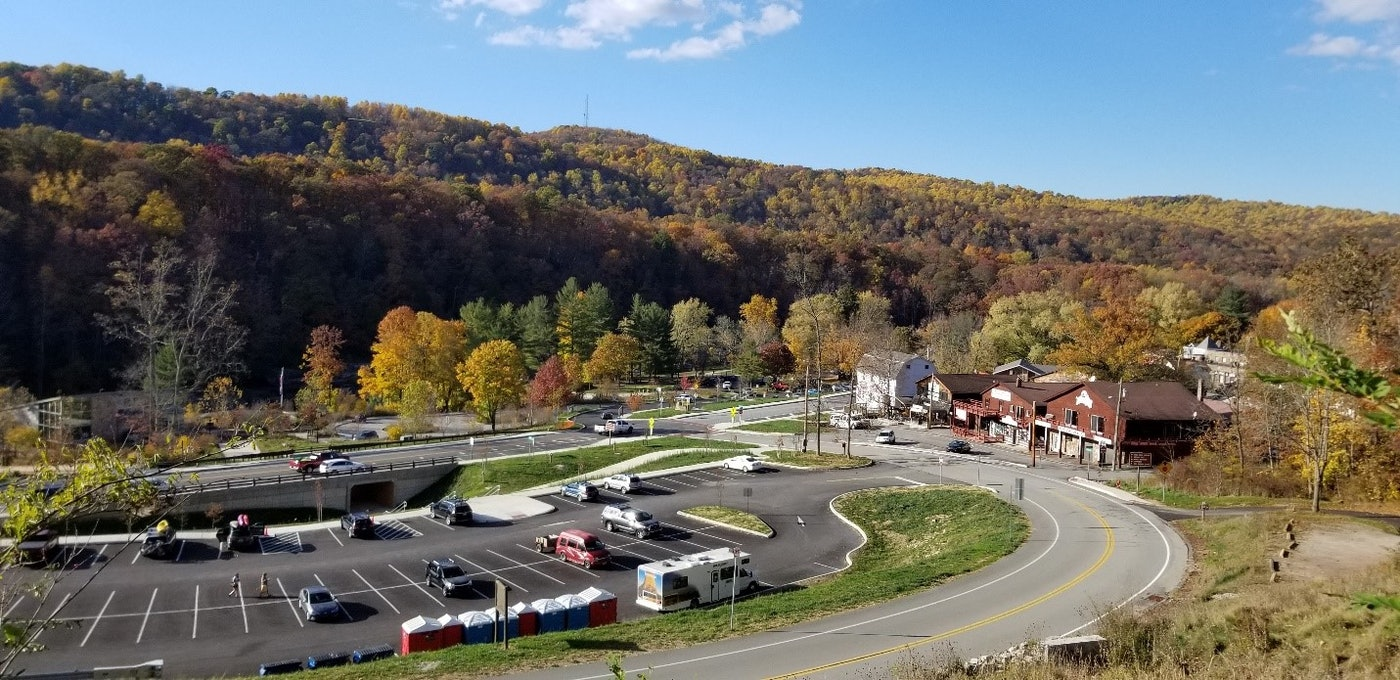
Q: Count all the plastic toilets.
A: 8